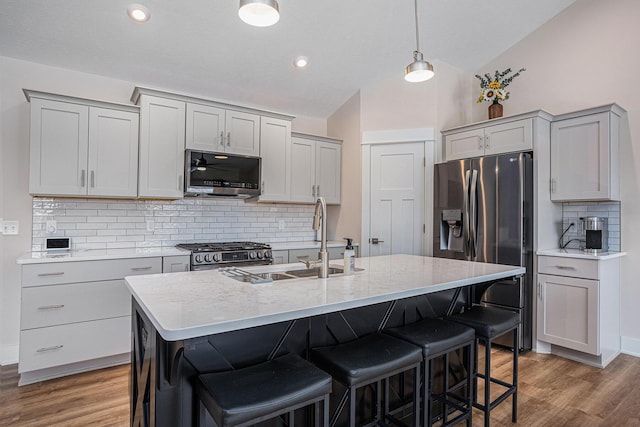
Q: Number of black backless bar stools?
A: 4